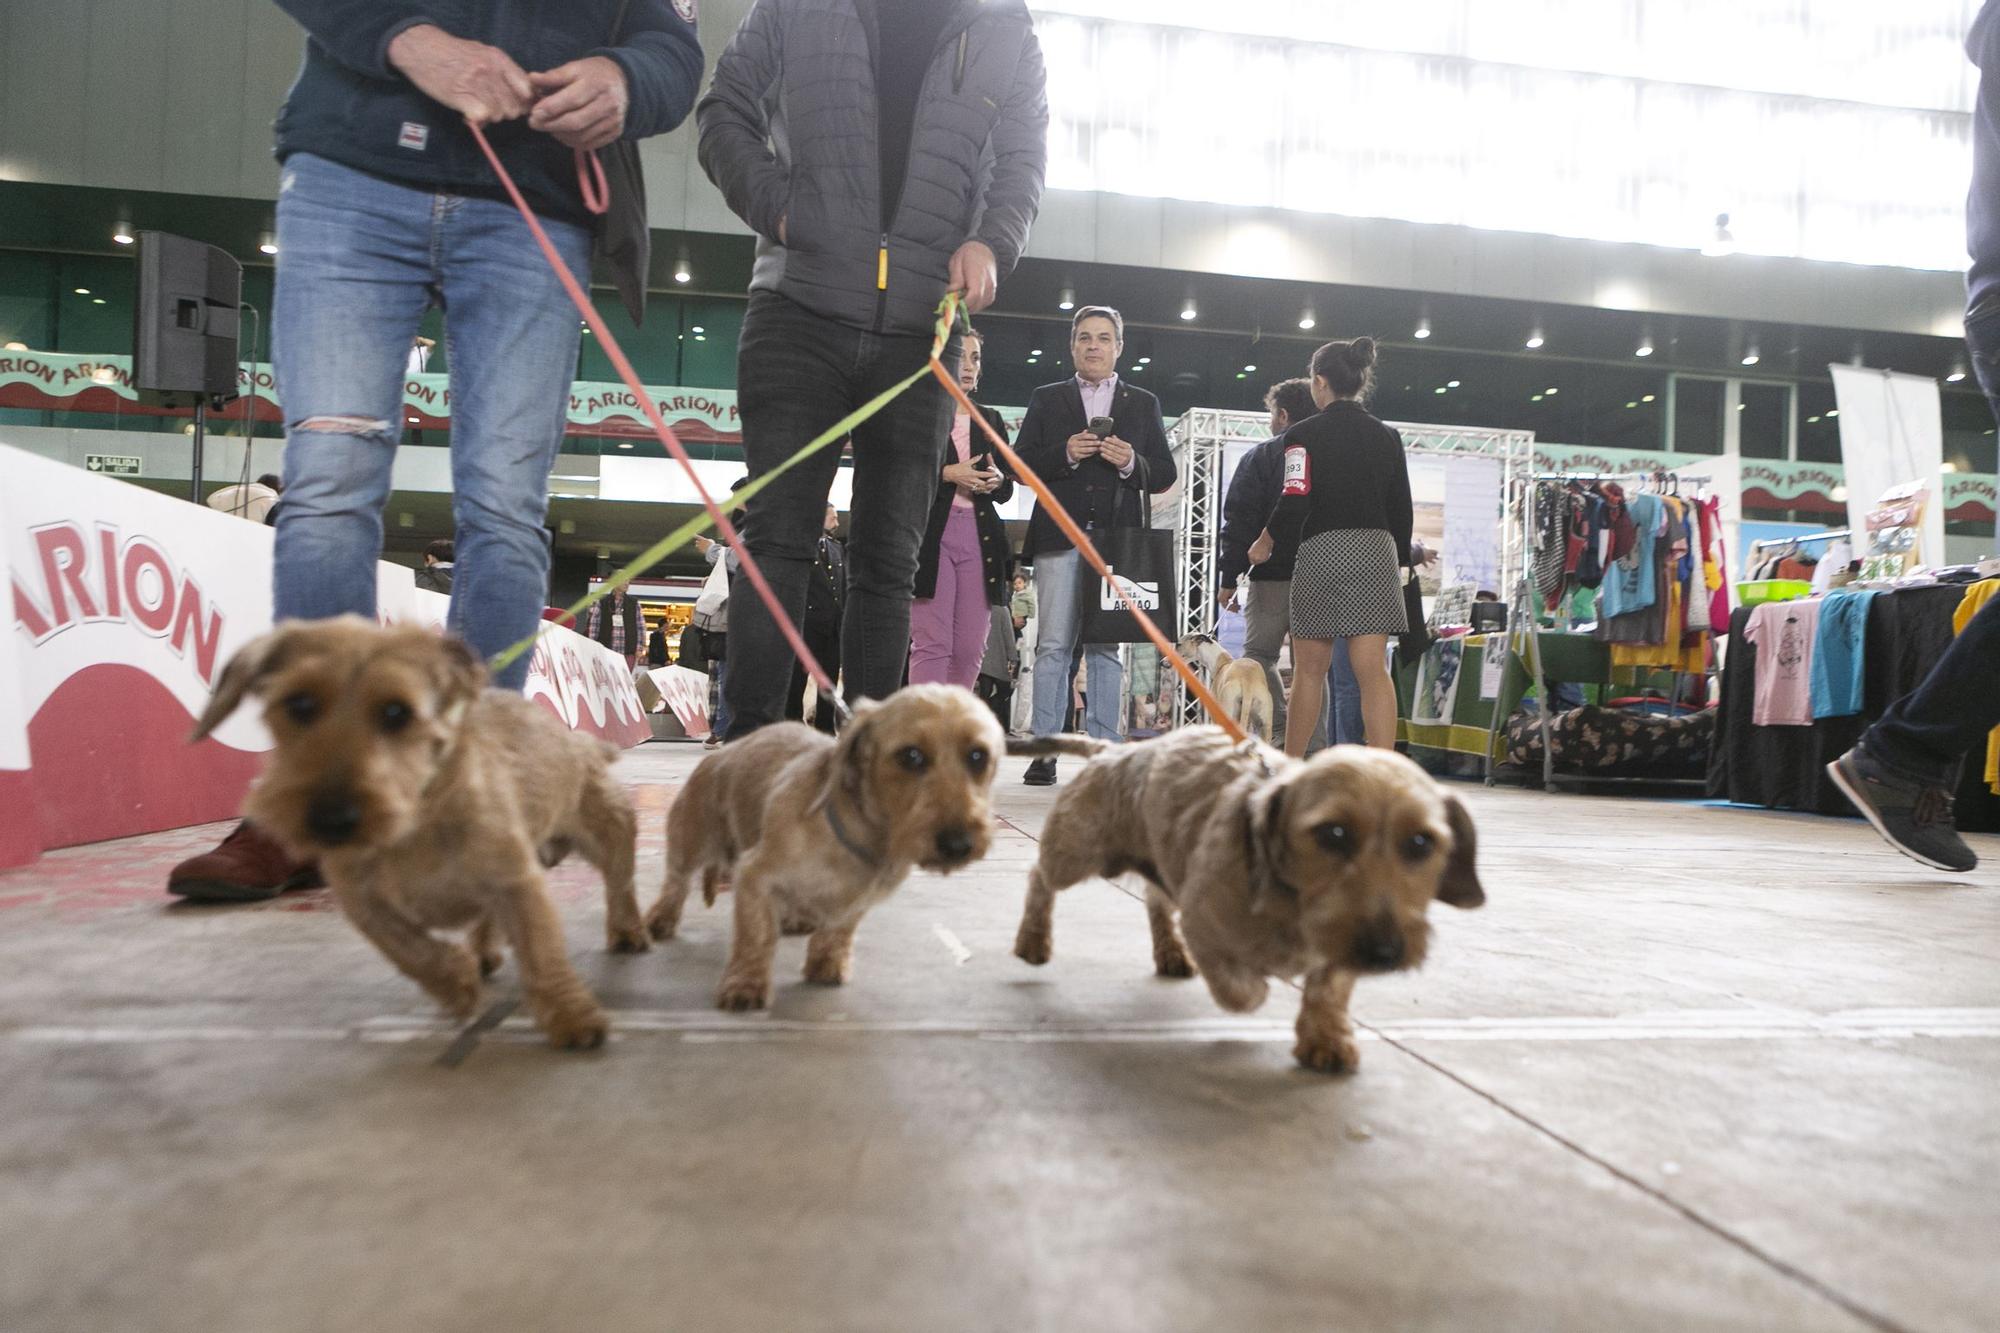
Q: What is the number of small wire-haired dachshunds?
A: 3